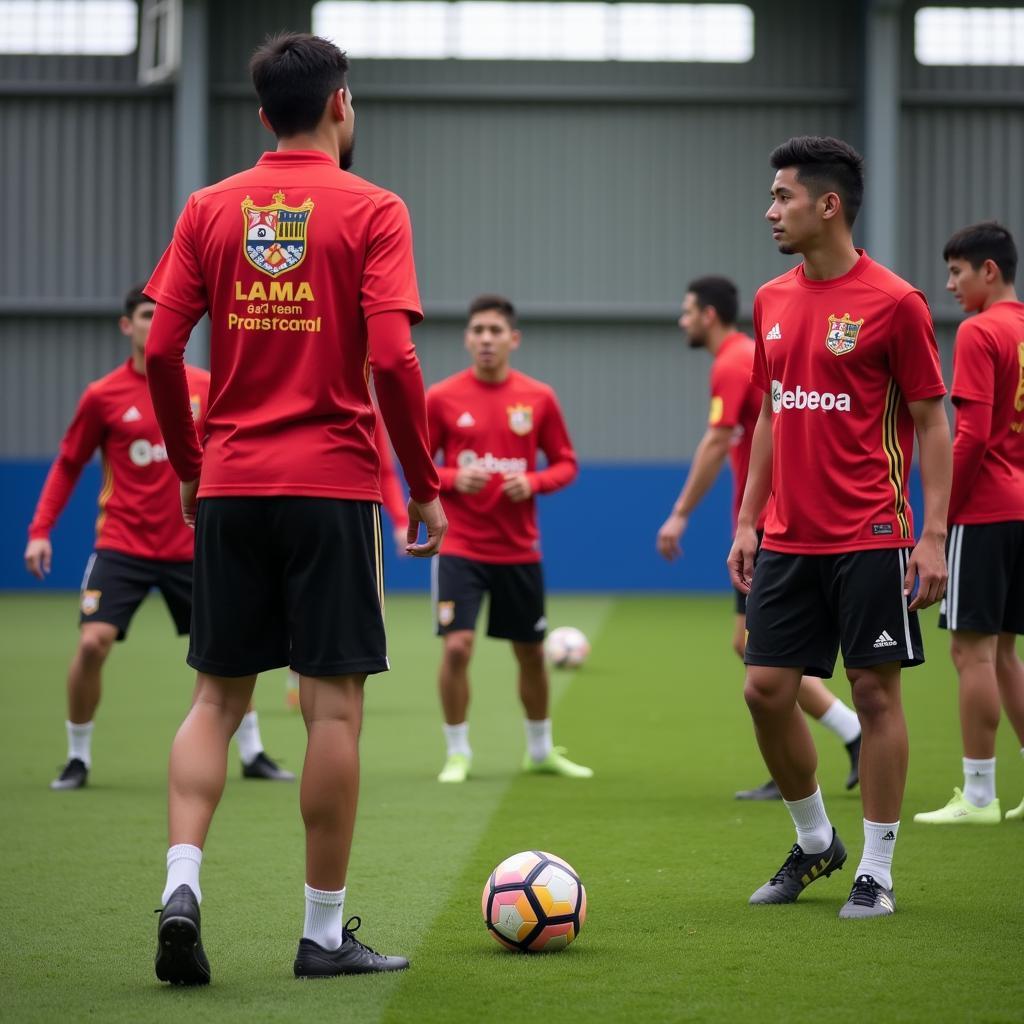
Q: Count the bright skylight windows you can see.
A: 3